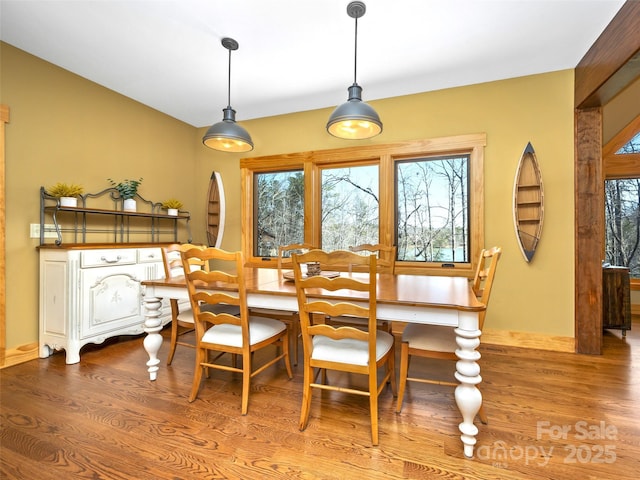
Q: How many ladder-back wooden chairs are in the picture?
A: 6